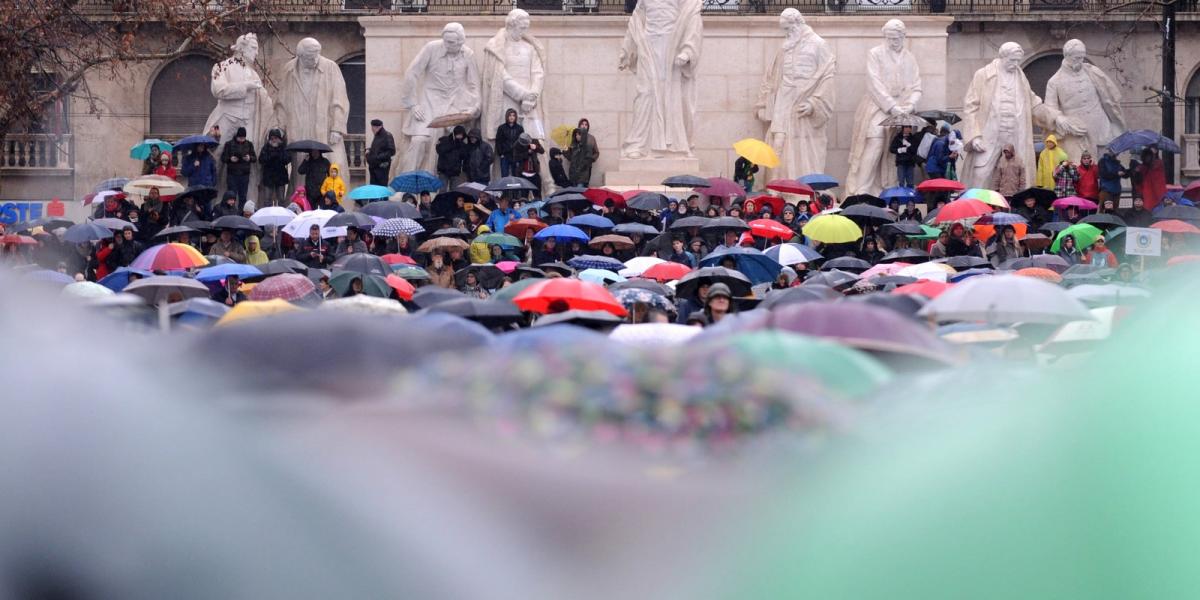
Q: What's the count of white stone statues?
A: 9